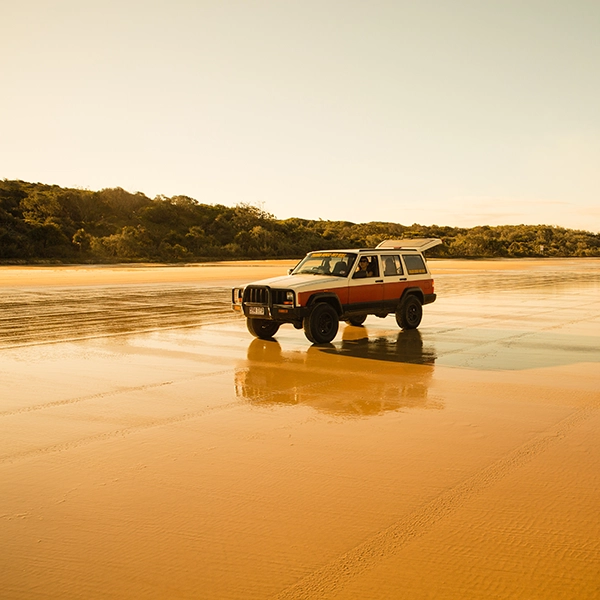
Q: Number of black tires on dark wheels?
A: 4